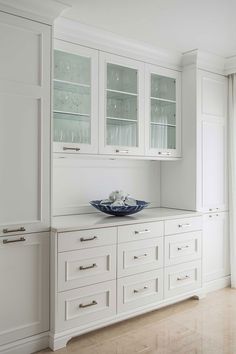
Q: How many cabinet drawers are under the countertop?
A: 9